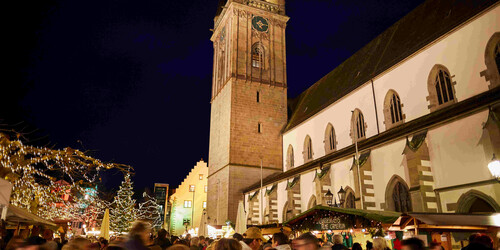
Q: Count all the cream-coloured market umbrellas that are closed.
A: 3